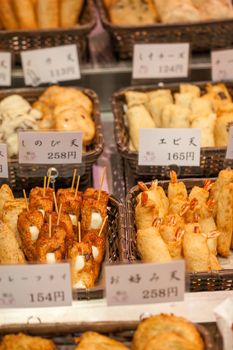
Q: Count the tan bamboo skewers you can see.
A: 11